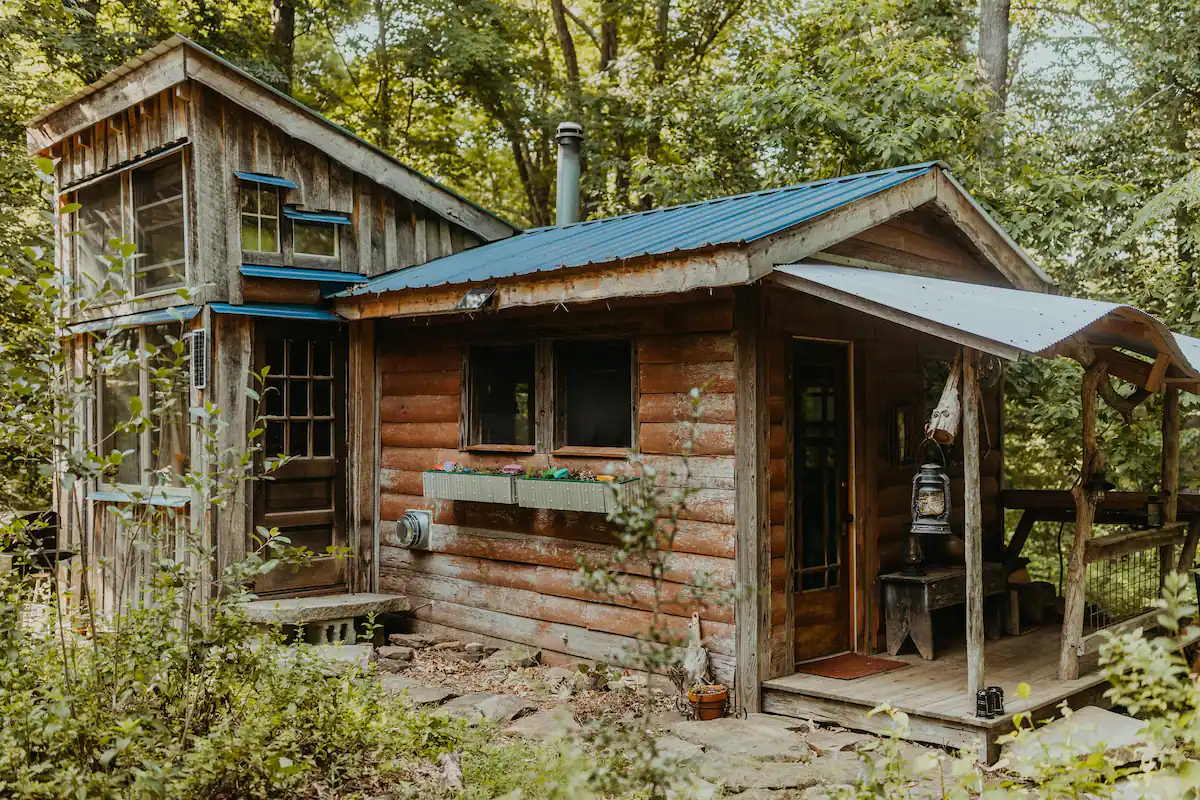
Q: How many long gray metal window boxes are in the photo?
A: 2